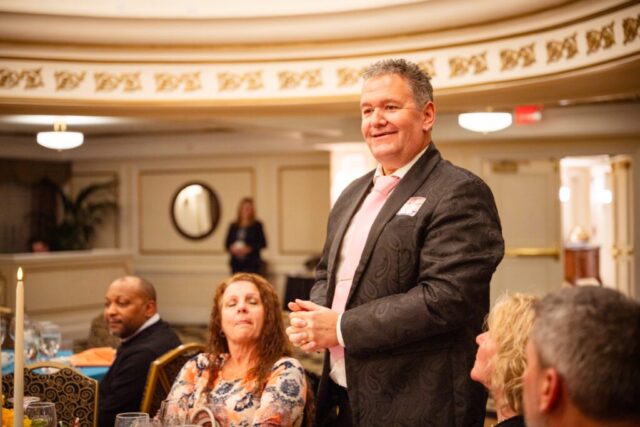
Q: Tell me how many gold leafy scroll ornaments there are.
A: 13